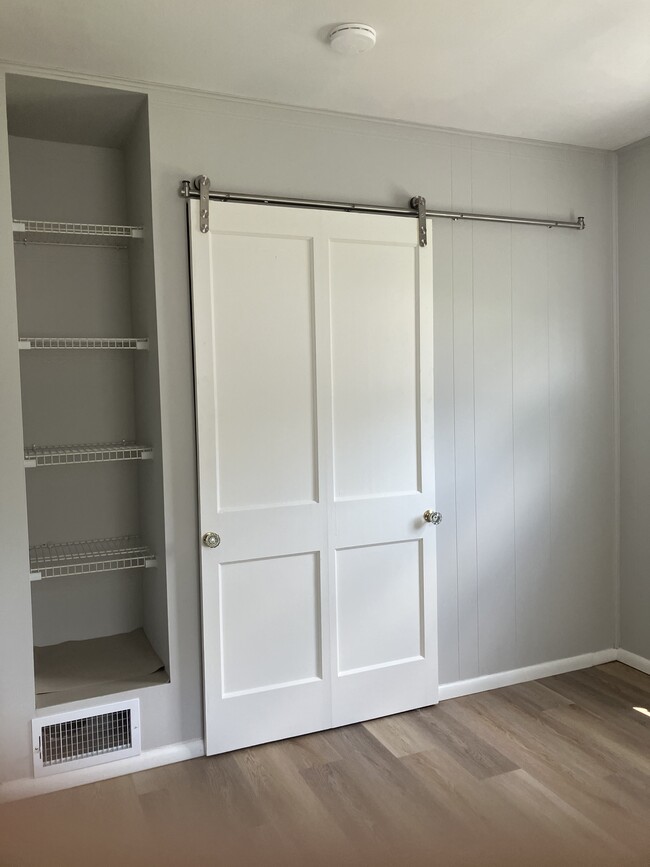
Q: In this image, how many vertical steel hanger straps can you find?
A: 2